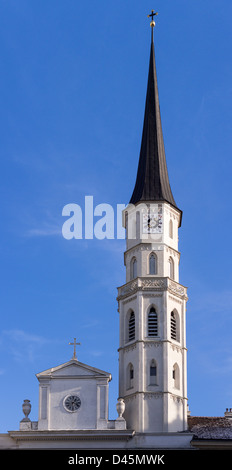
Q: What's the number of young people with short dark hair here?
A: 0